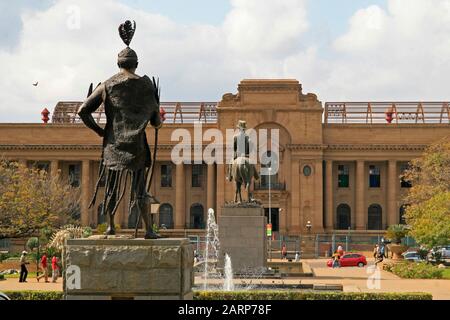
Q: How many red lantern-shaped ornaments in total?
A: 3